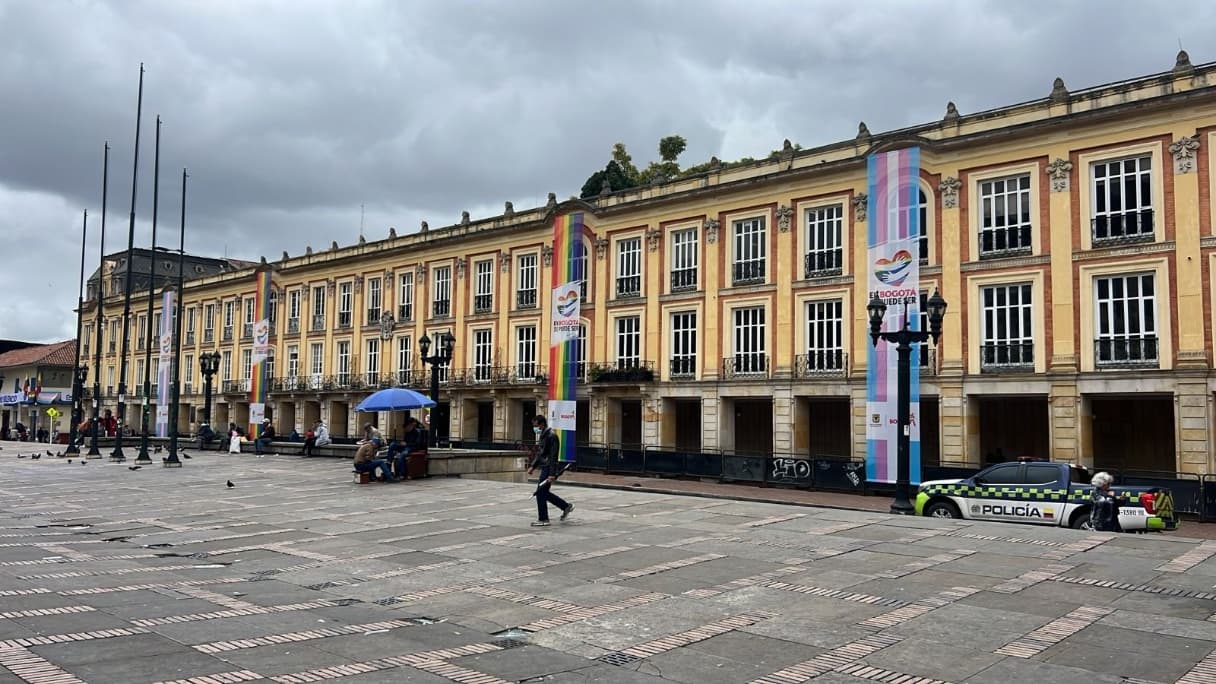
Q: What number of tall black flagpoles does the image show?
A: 5